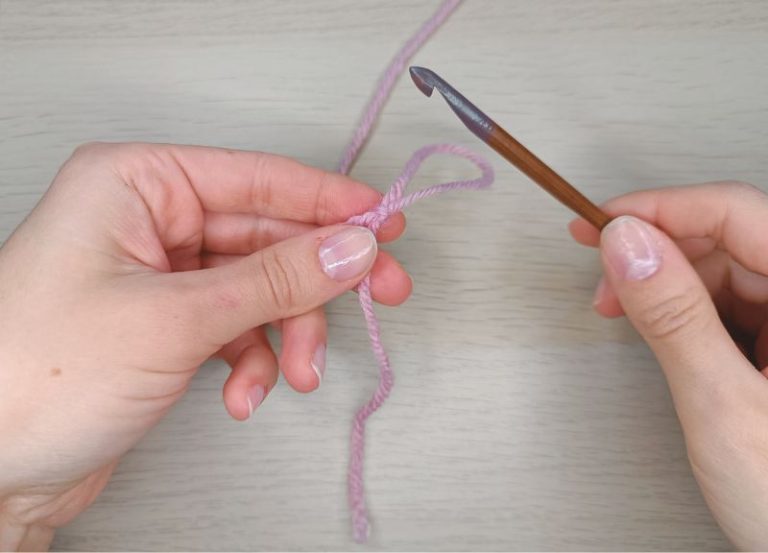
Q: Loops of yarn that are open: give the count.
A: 1